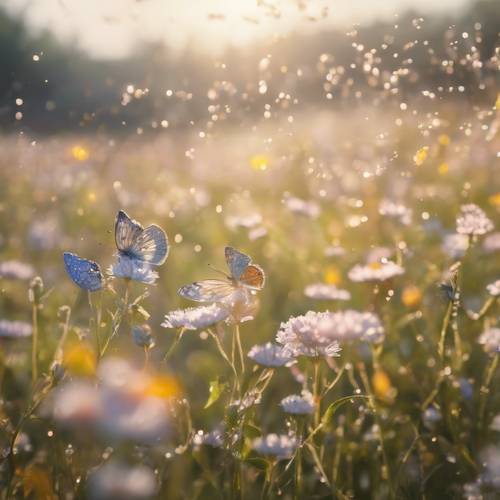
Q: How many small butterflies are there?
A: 3